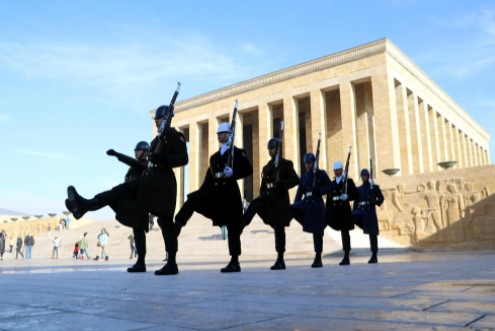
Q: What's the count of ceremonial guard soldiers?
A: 7